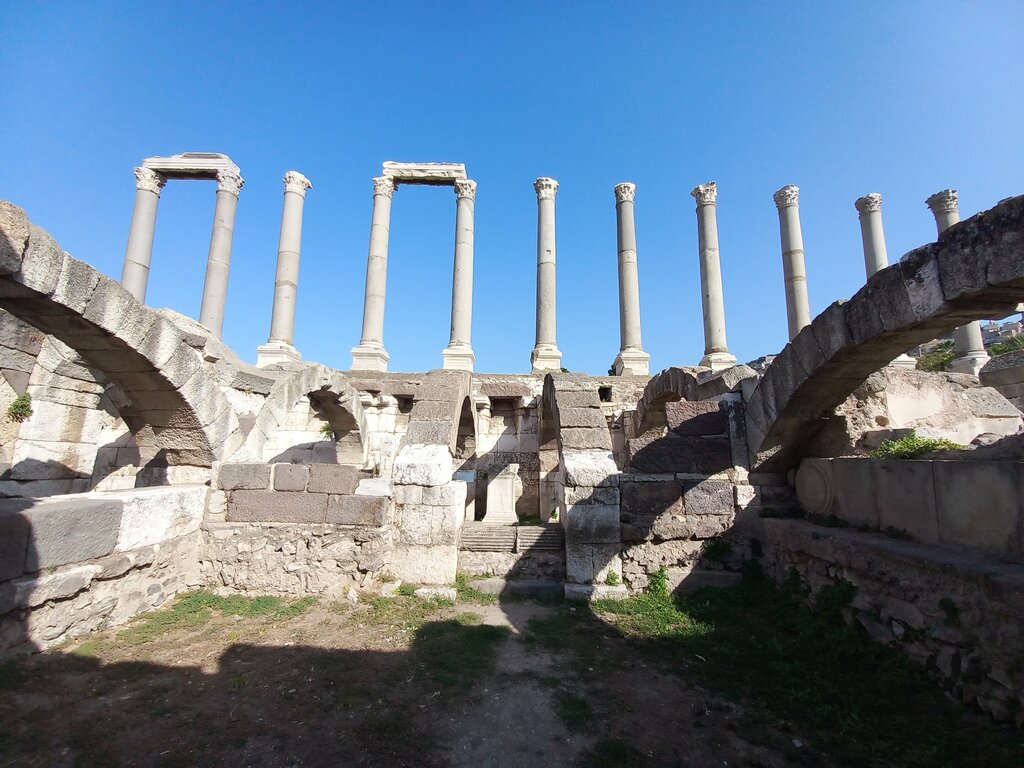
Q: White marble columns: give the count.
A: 11